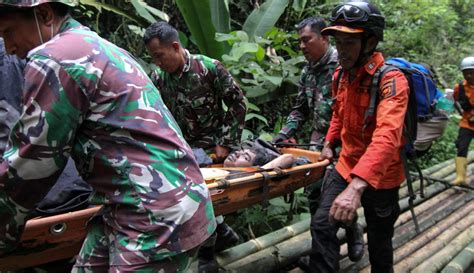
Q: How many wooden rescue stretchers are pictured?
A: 1